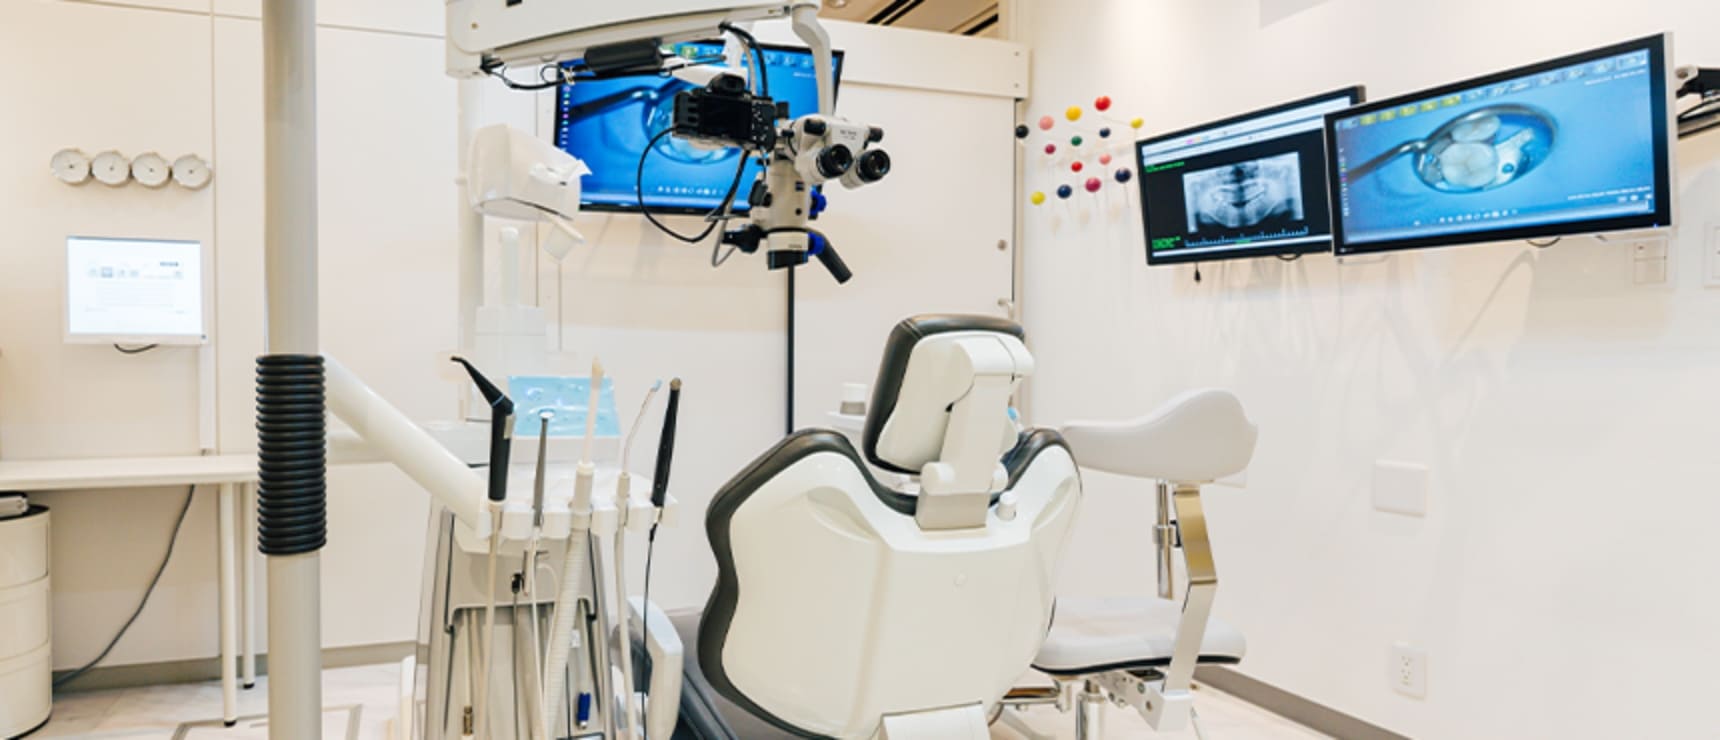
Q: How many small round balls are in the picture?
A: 14